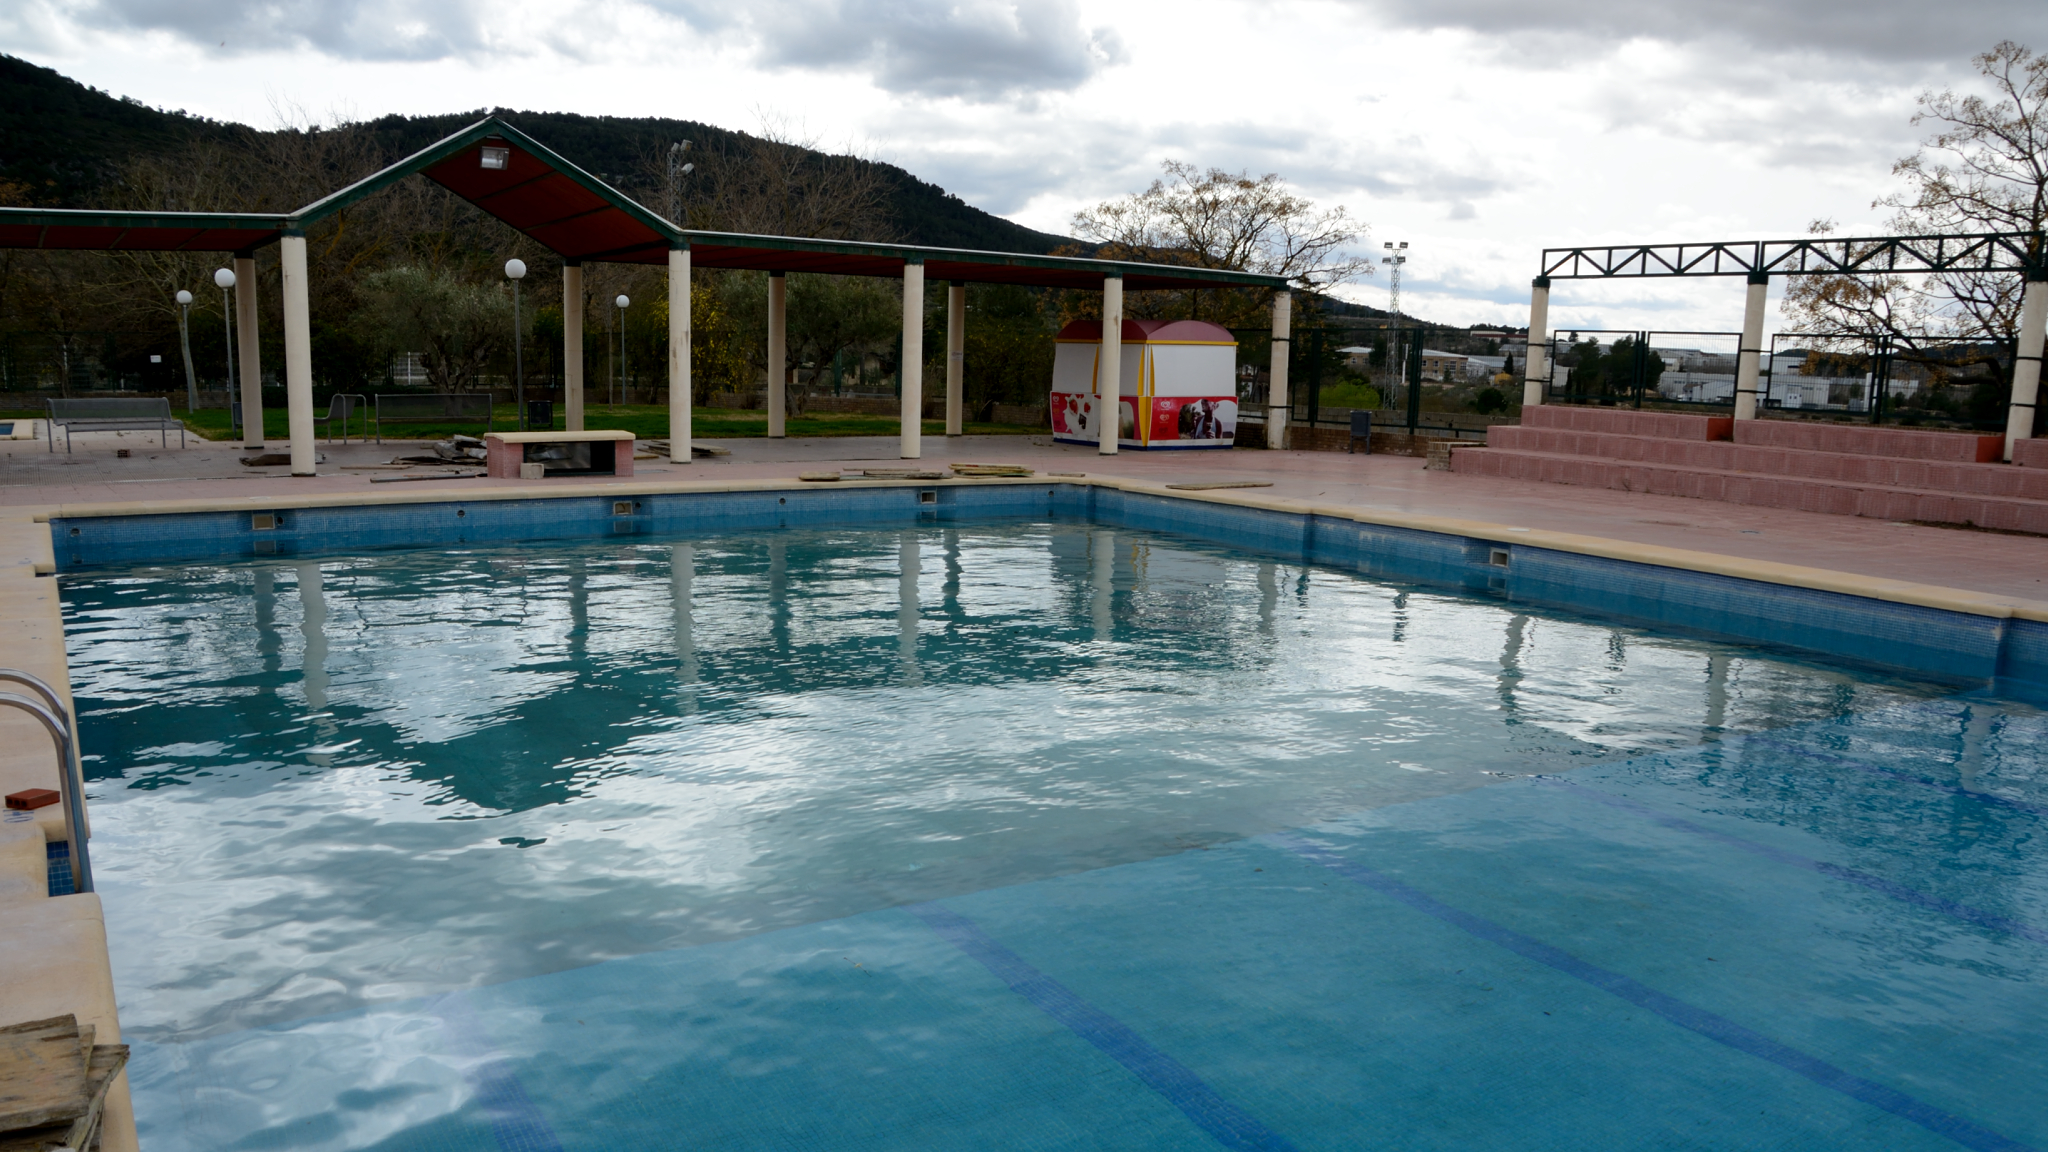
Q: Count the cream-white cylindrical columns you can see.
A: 12